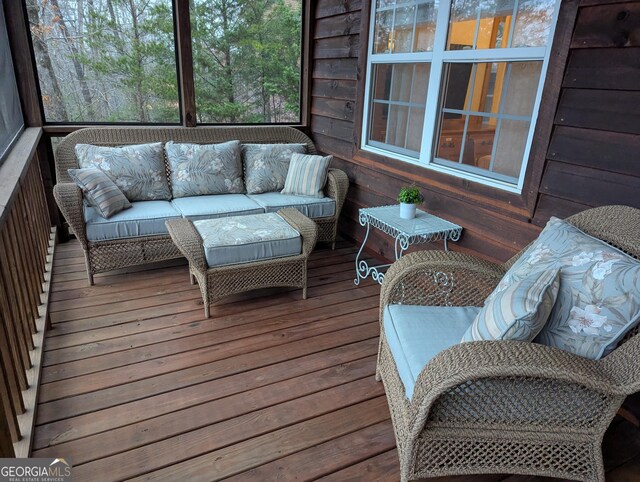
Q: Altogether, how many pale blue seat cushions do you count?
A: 4